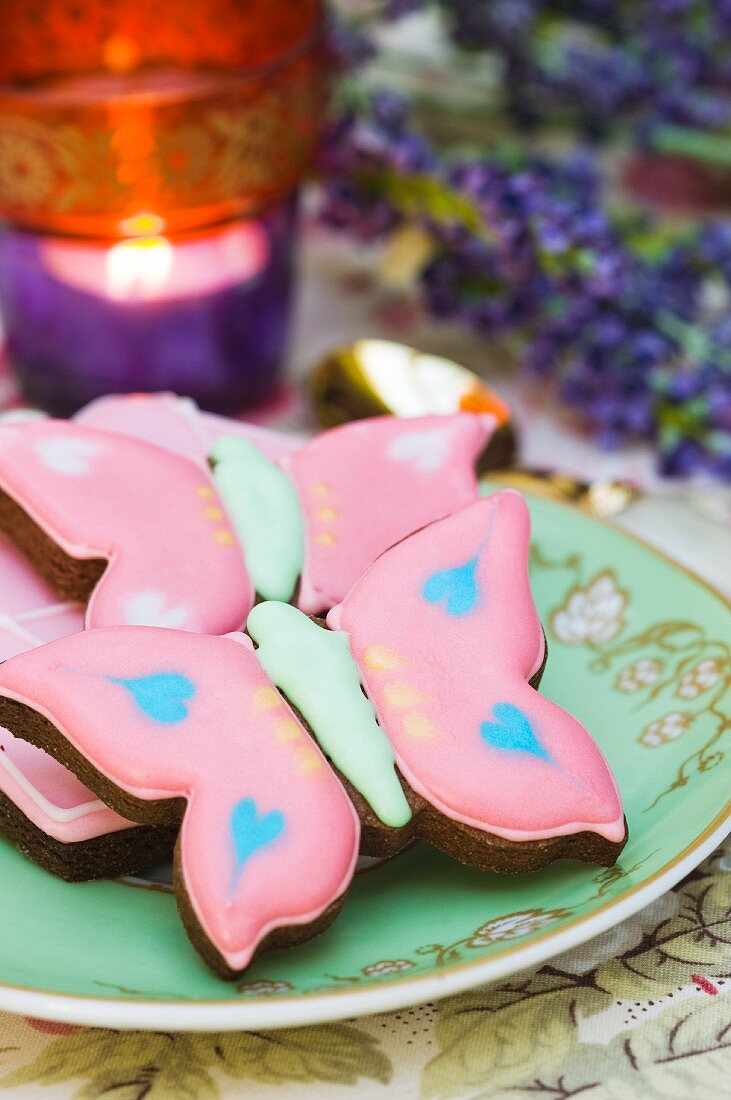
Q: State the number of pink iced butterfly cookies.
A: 2